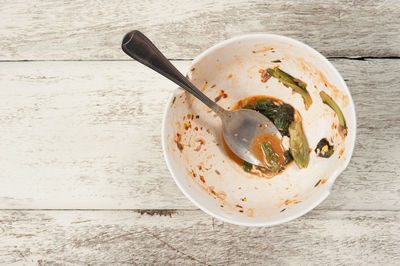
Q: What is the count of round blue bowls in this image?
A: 0